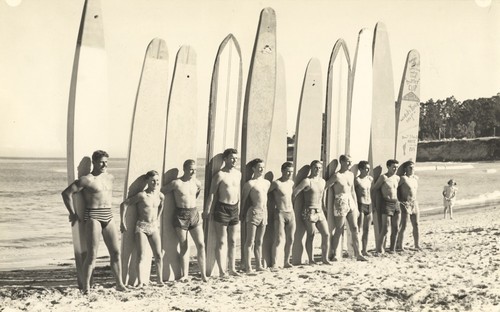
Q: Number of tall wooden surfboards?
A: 11